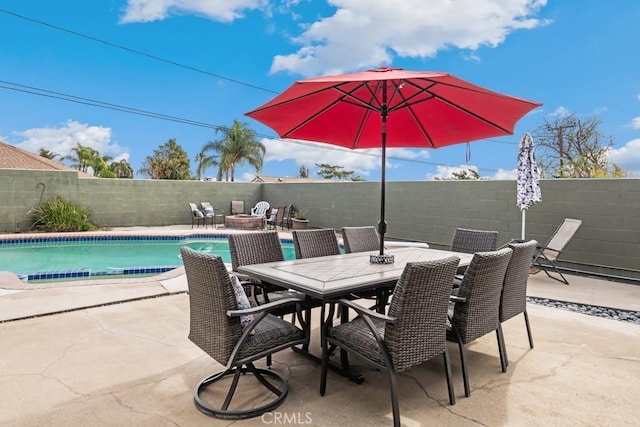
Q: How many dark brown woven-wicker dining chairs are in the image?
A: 8